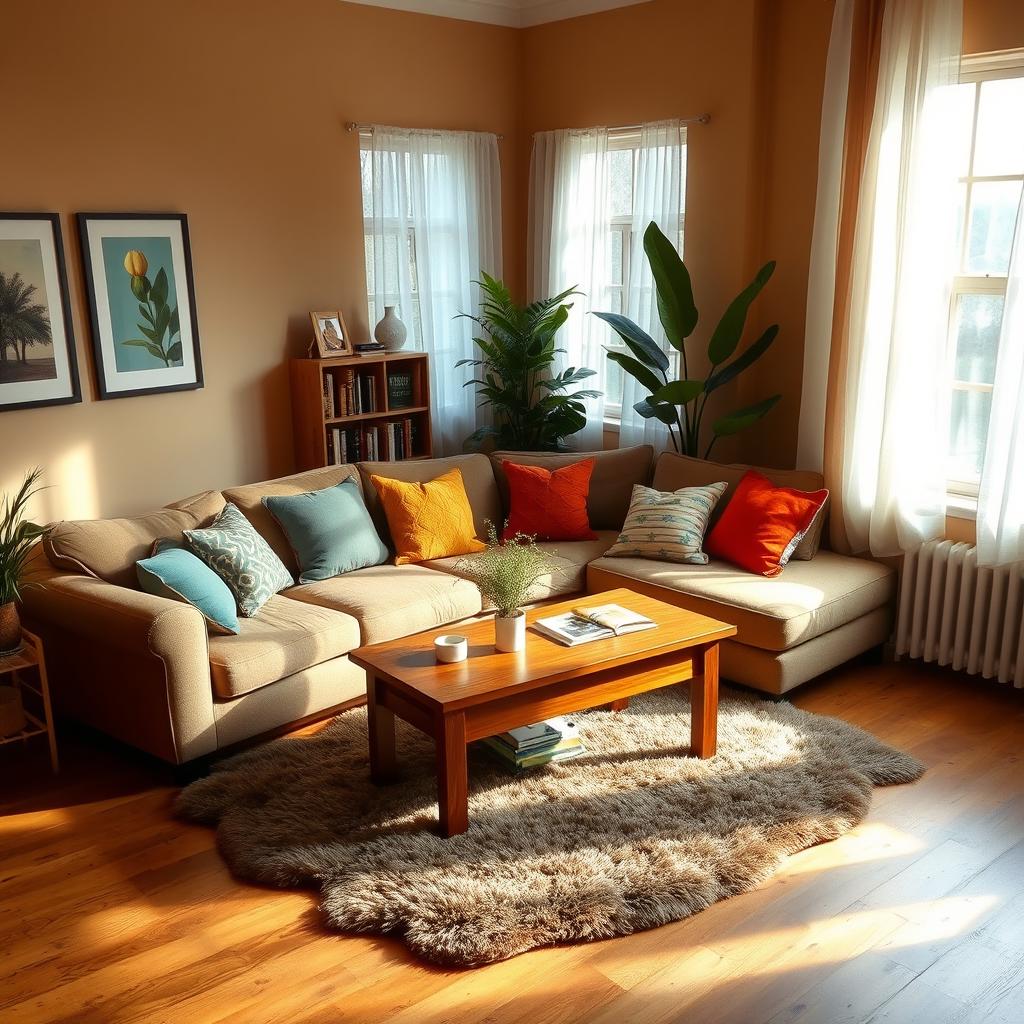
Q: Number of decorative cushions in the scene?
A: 7